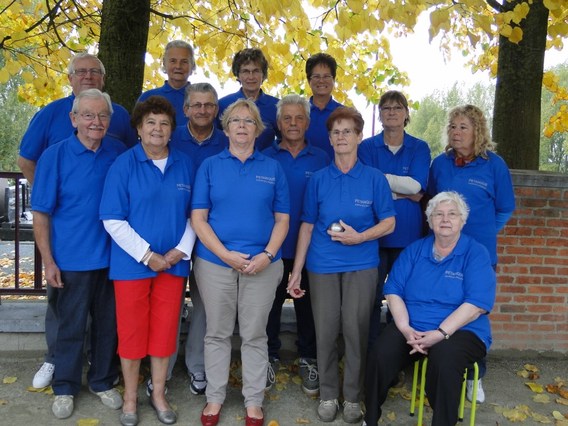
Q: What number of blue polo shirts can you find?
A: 13